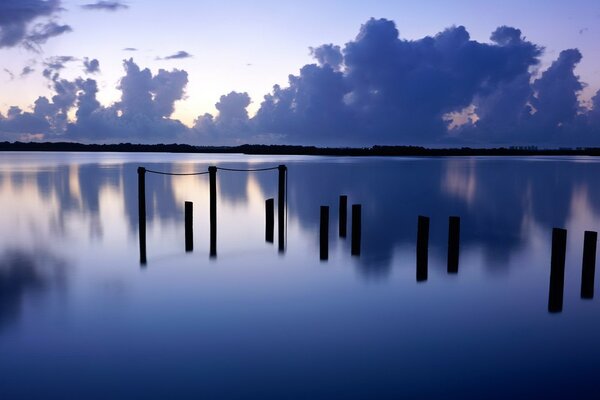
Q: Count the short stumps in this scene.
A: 9